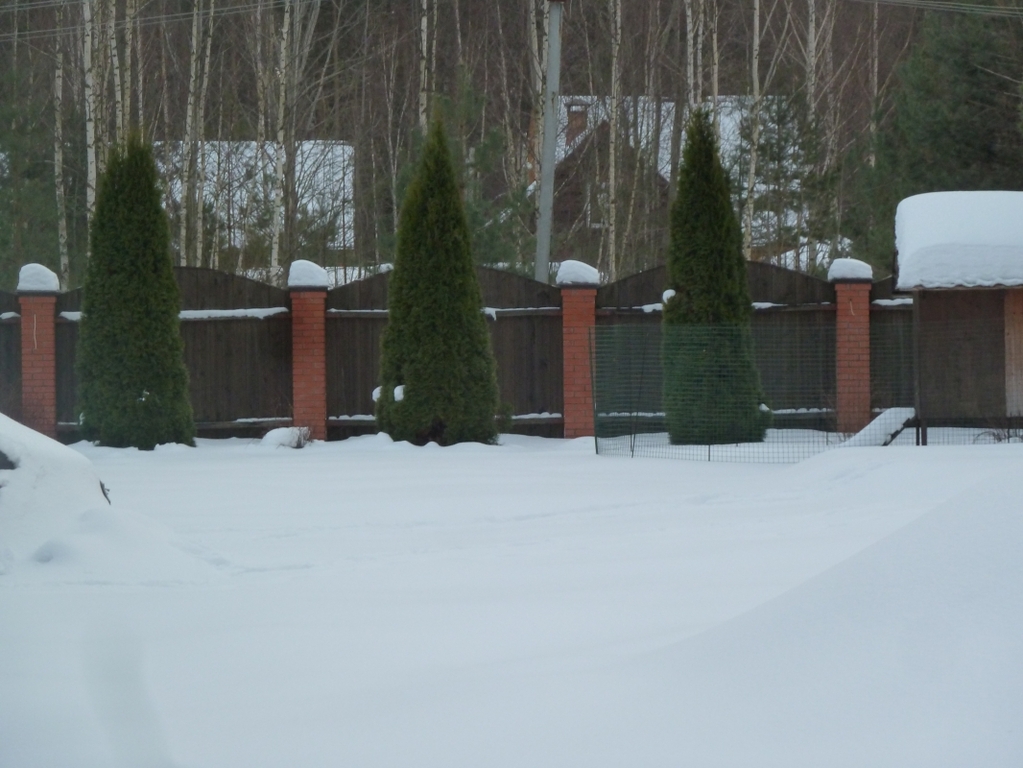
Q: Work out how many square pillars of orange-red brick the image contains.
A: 4